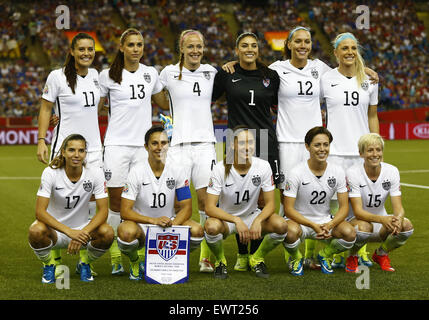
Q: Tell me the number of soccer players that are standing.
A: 6